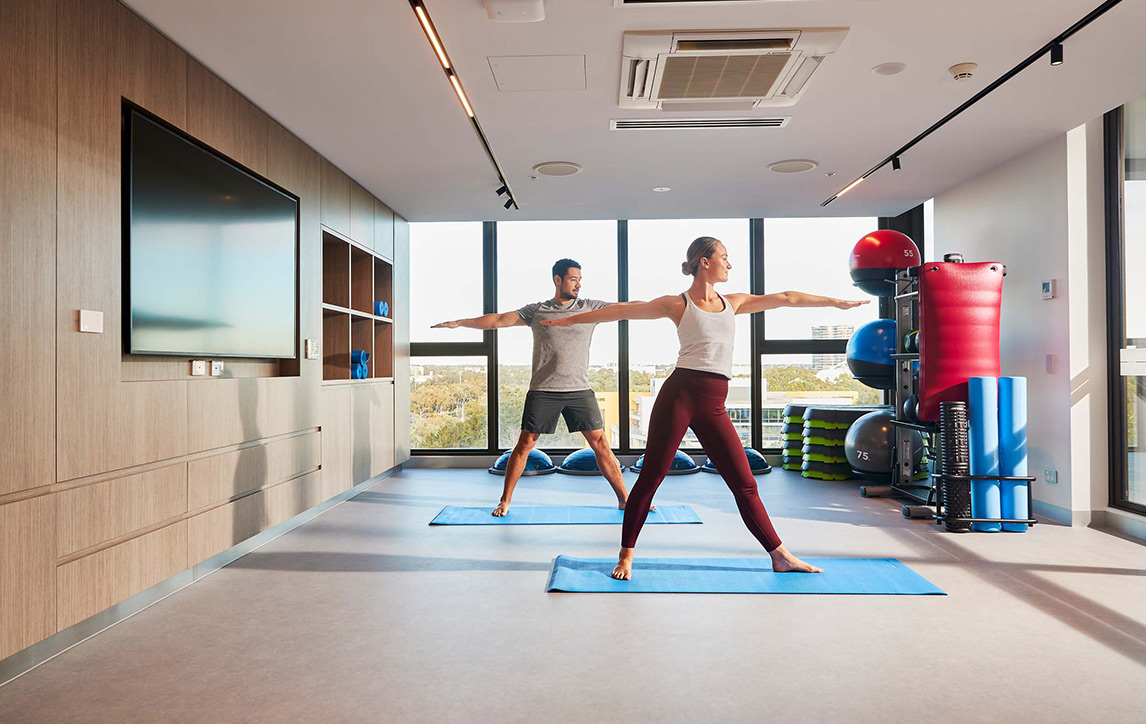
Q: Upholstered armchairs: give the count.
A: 0